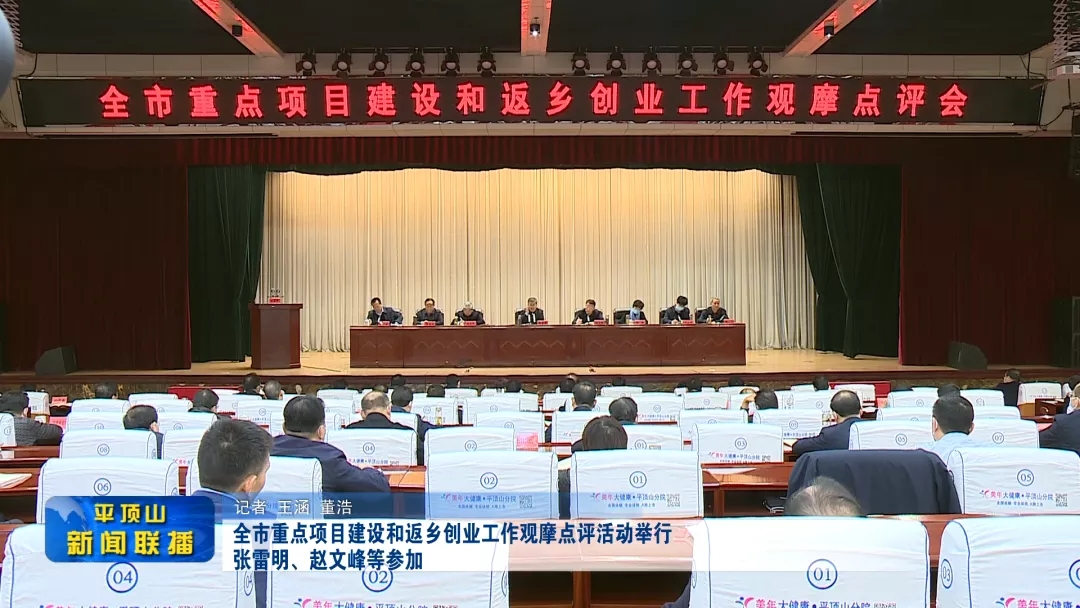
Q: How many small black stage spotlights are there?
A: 12